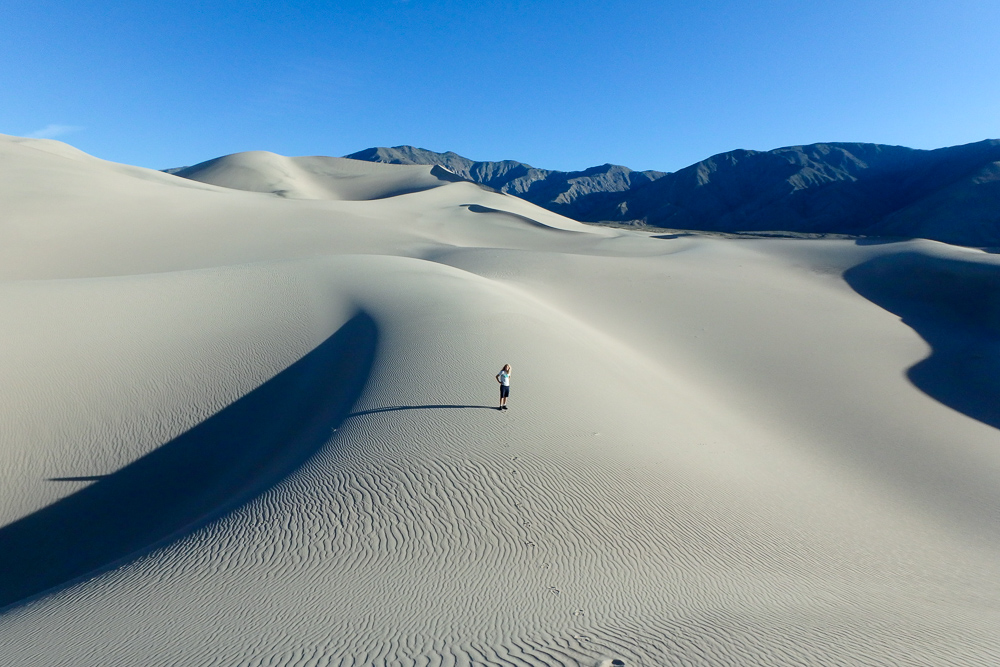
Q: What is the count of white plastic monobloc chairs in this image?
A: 0